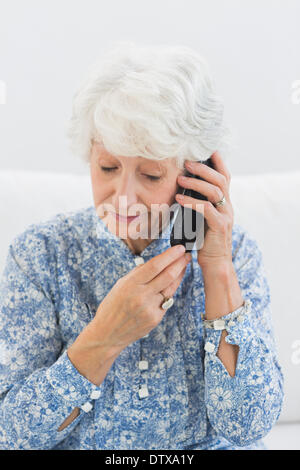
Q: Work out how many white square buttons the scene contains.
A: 7